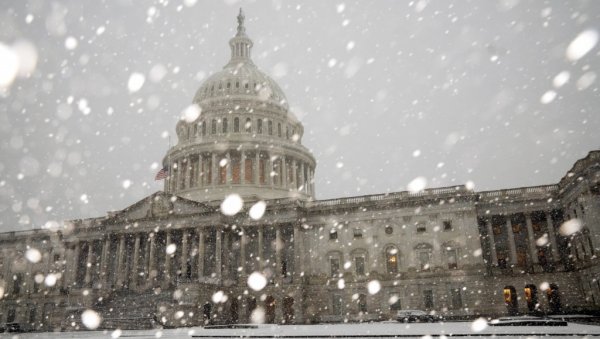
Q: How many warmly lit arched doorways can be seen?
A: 3